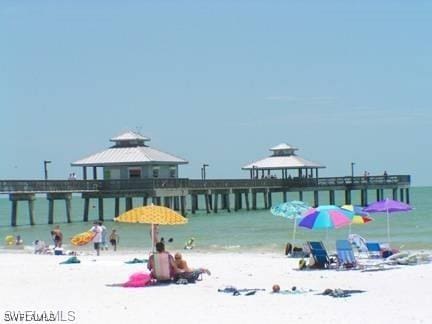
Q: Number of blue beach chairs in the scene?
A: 3